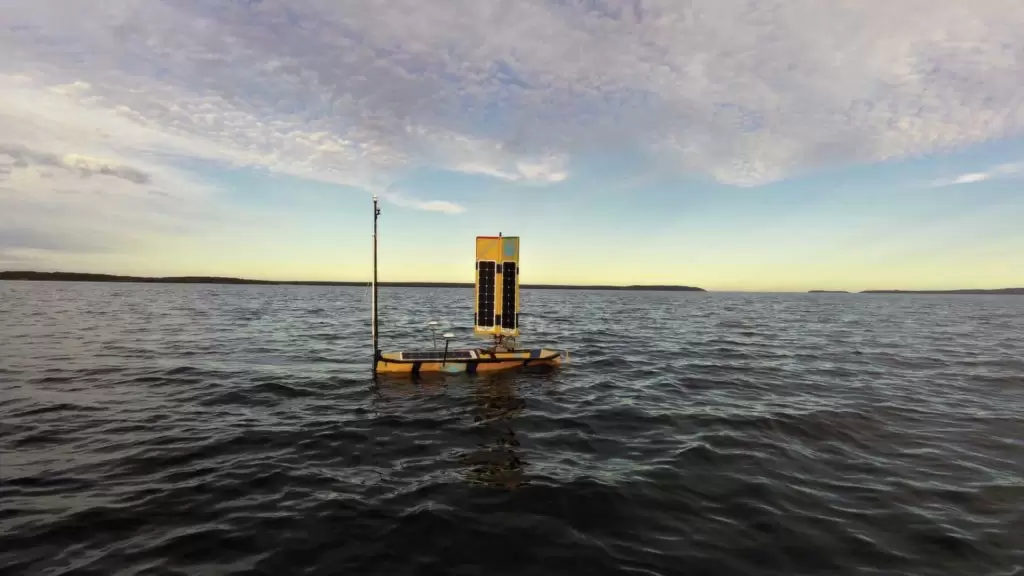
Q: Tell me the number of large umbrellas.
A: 0